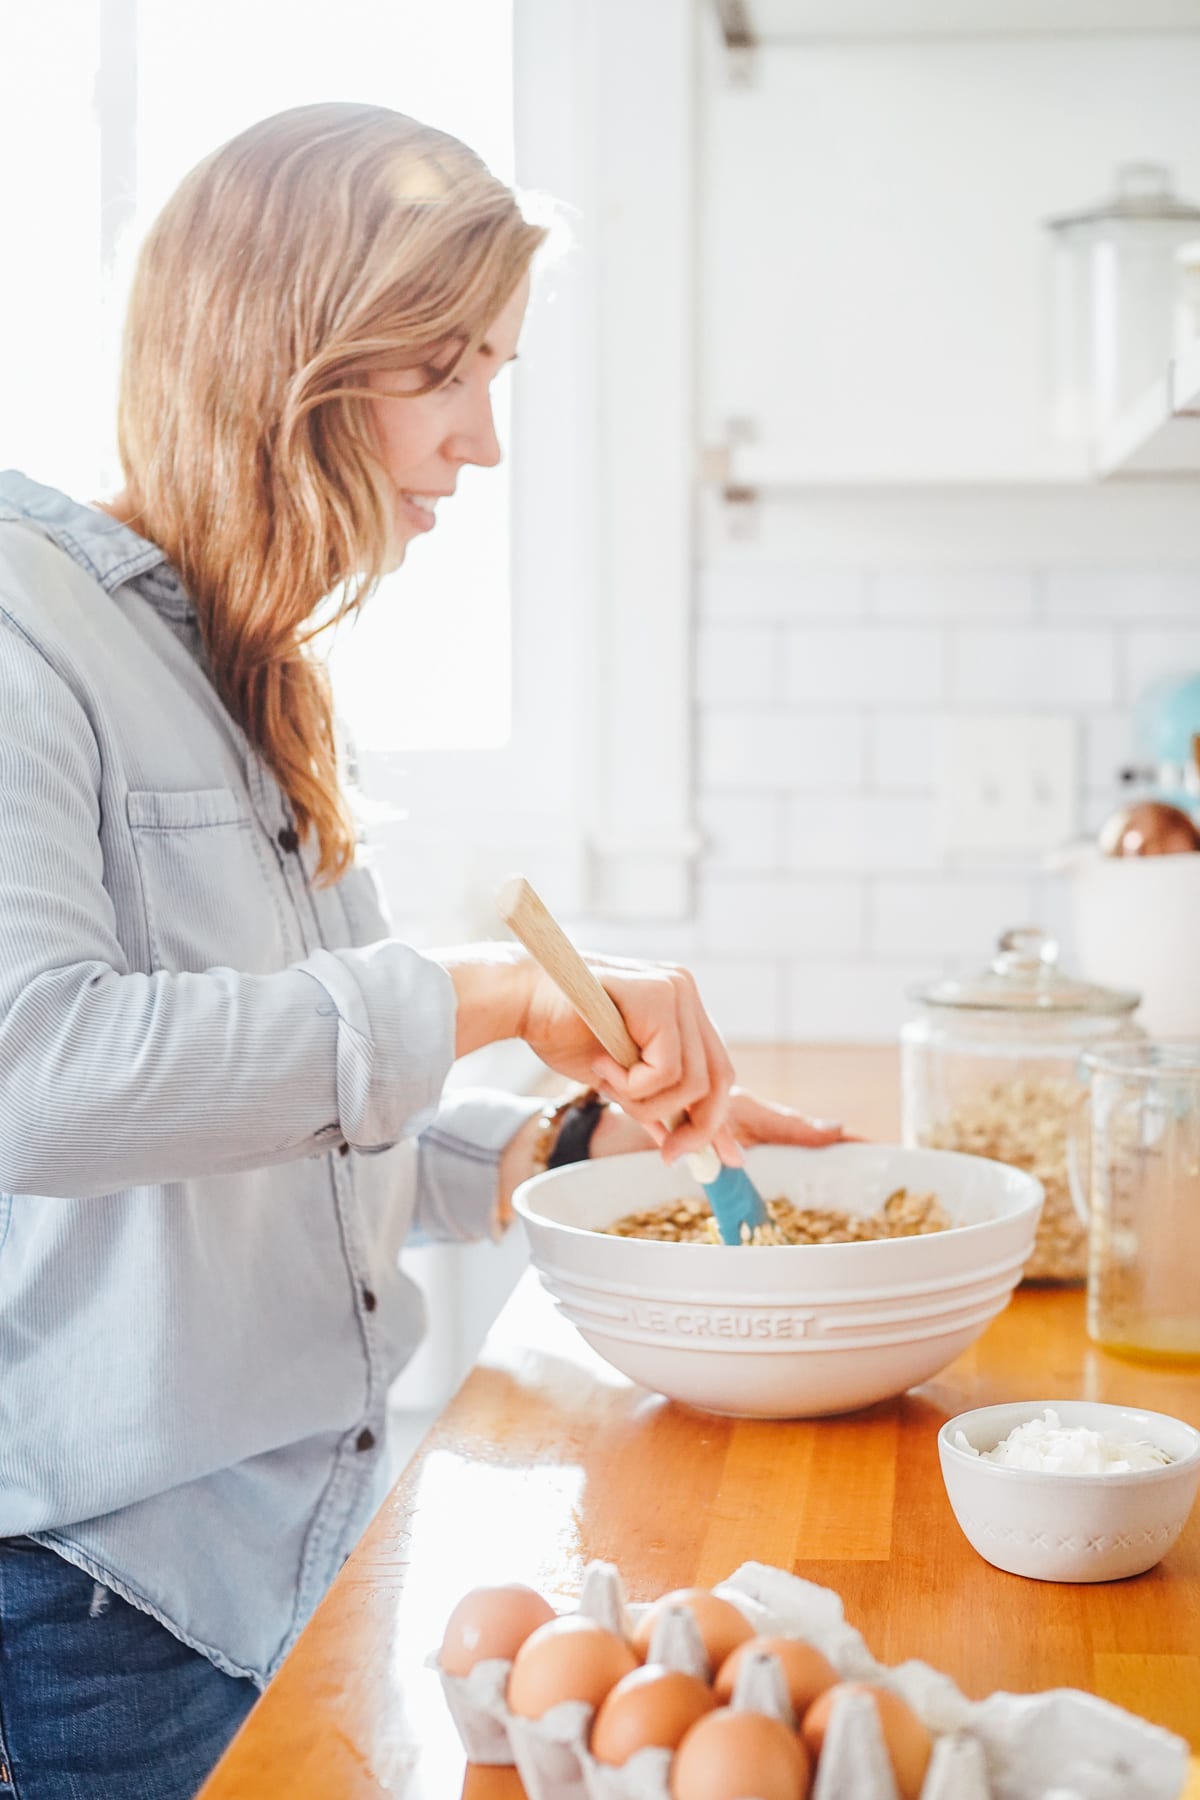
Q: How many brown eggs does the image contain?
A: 7